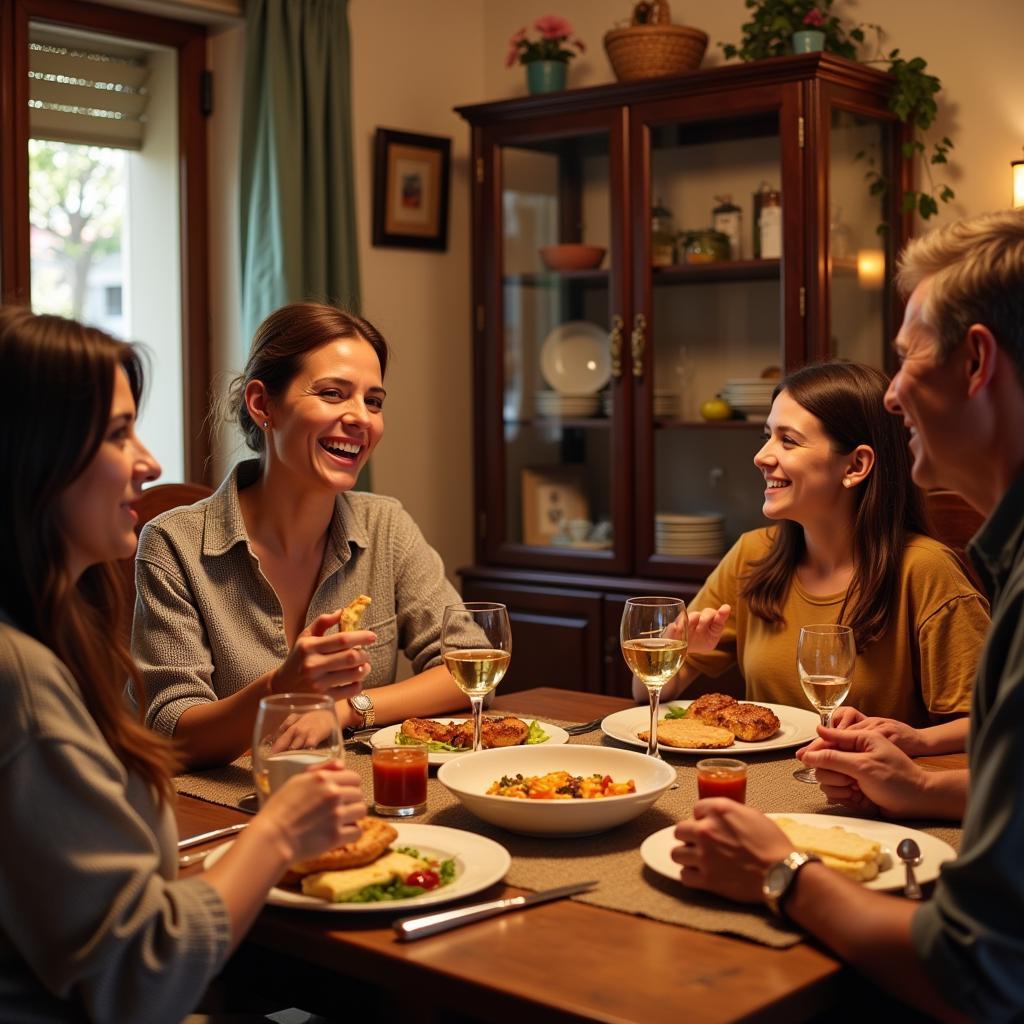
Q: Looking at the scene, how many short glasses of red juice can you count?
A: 2